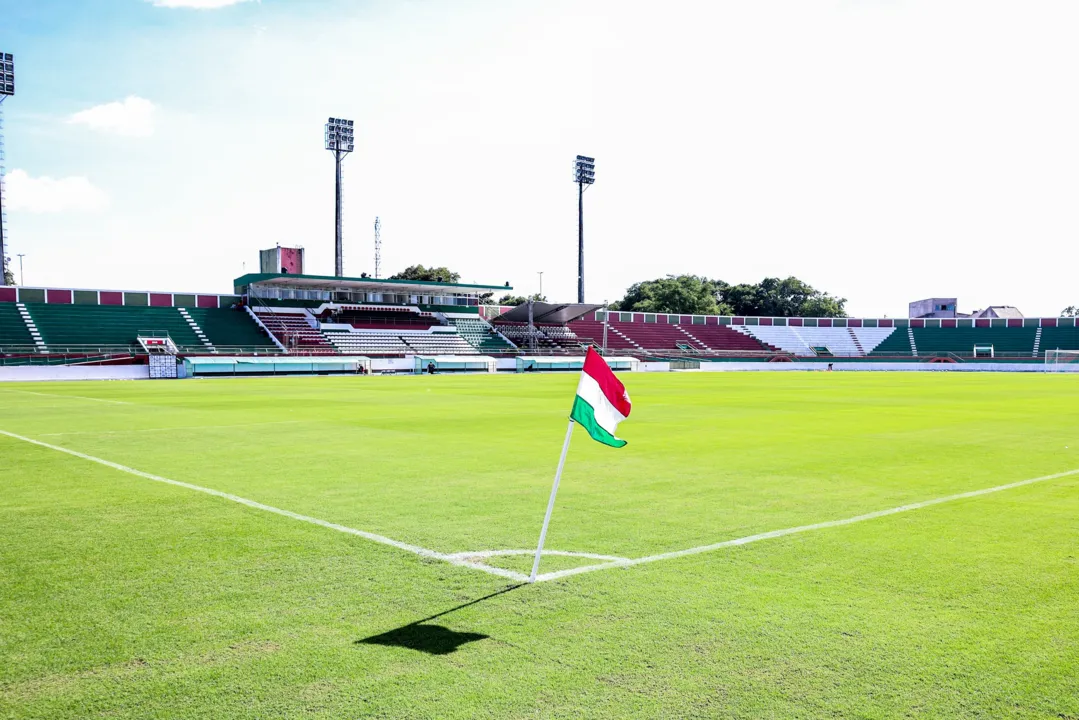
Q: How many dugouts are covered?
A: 3